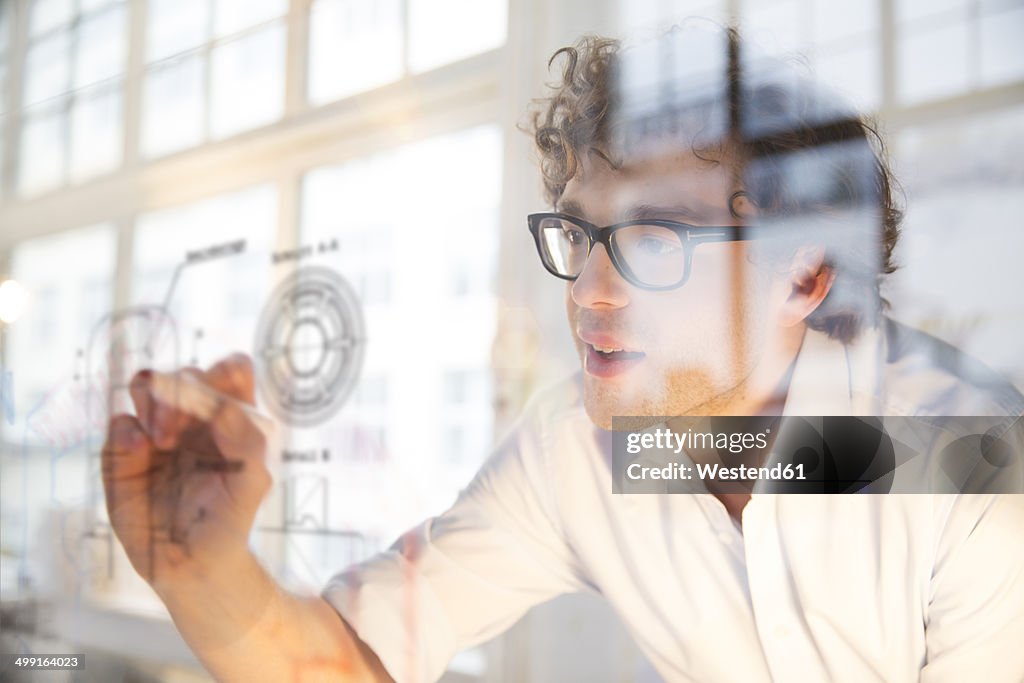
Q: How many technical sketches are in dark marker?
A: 3